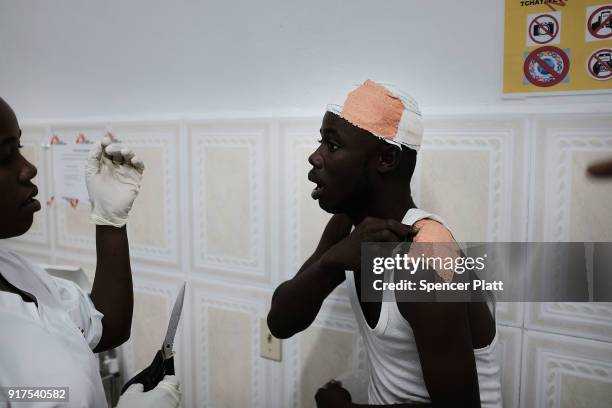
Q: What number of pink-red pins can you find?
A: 5